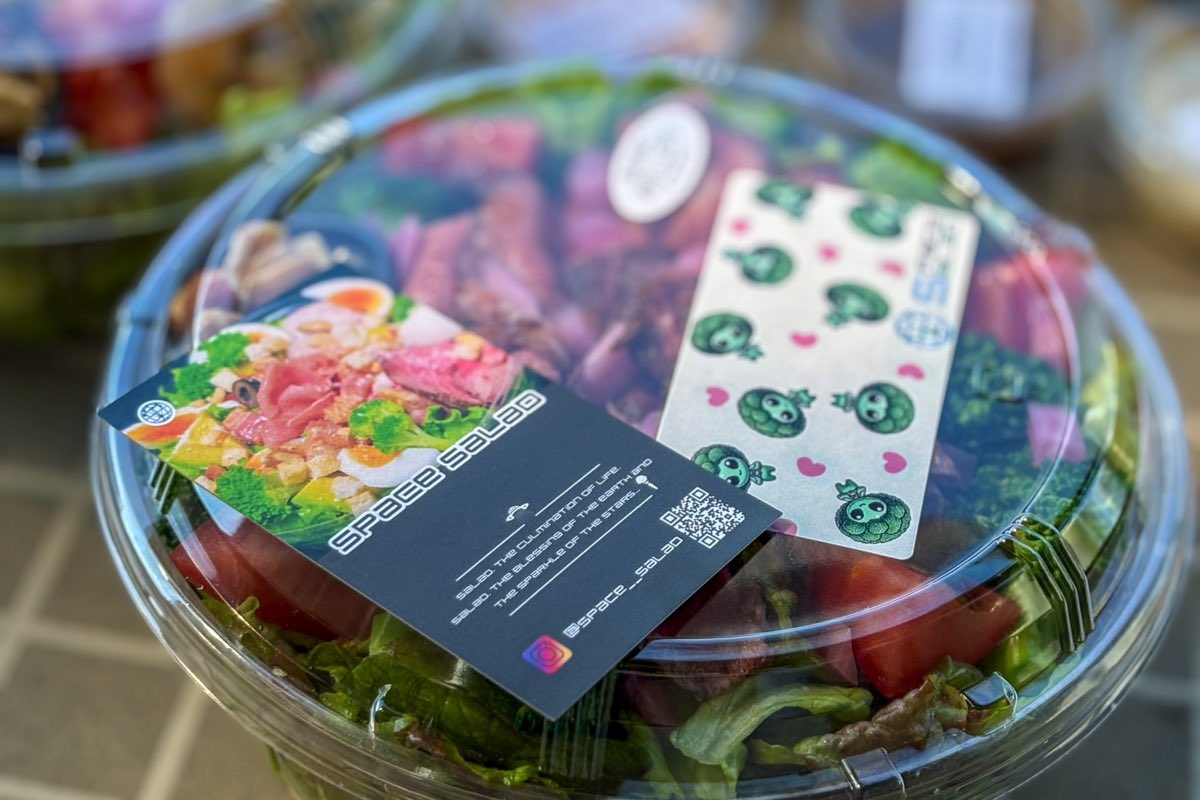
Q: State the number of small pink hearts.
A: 8